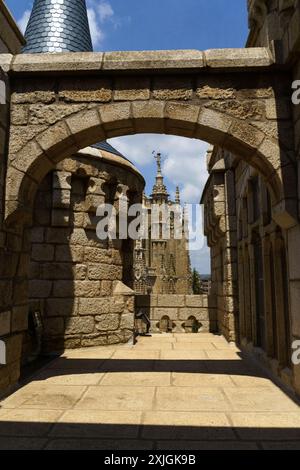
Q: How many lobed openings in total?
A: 2